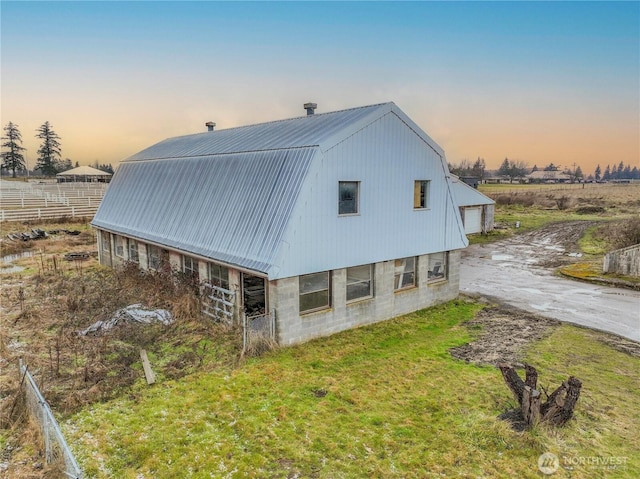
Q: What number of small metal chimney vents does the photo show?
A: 2